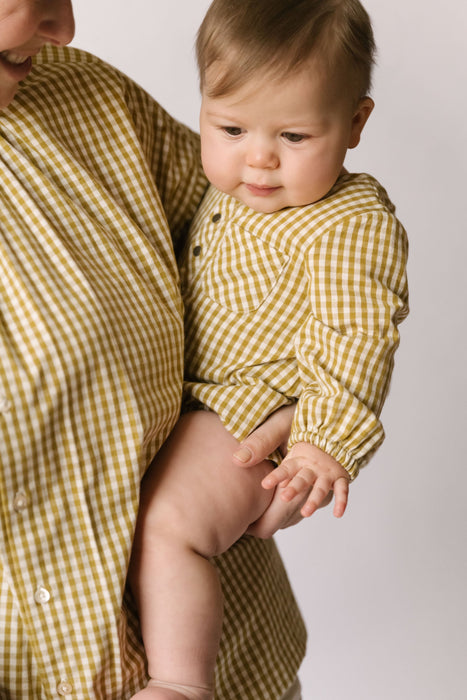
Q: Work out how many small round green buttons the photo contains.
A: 2